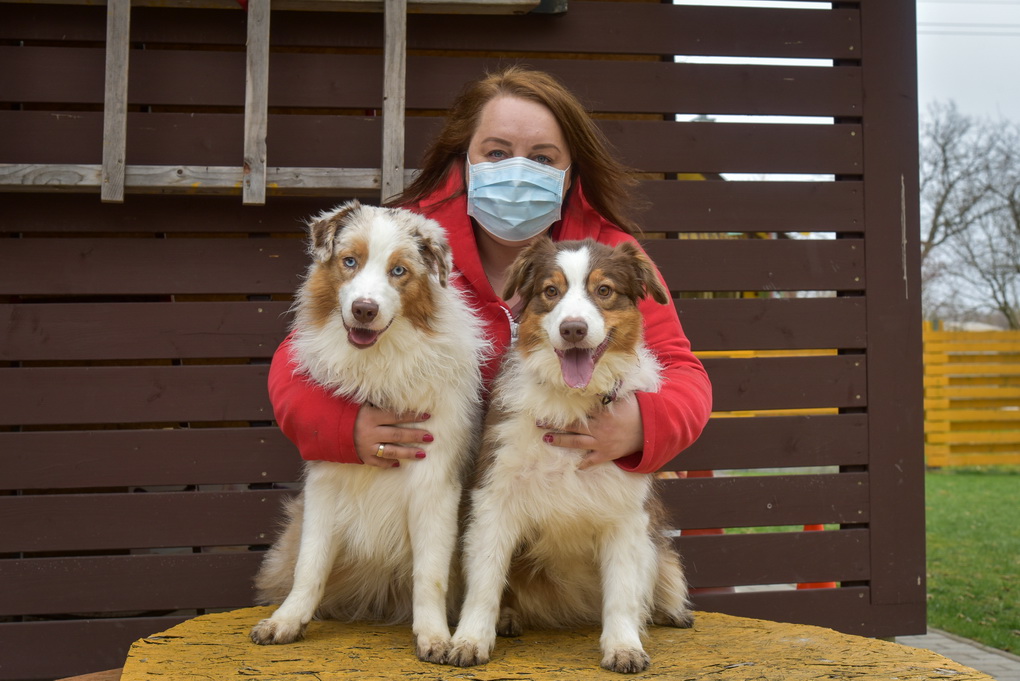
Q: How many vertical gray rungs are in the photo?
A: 3